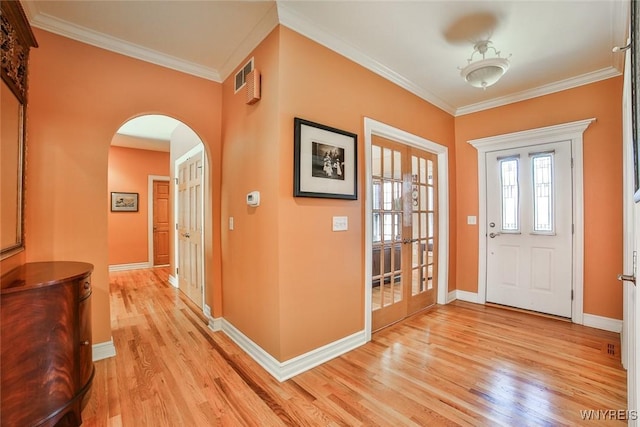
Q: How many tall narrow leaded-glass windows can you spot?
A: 2